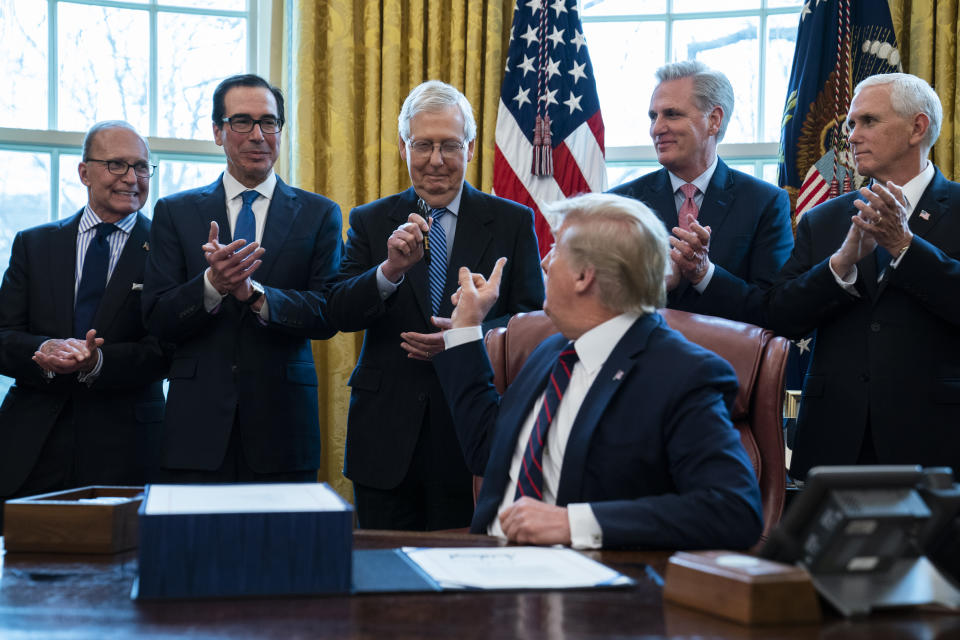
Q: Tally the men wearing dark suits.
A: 6